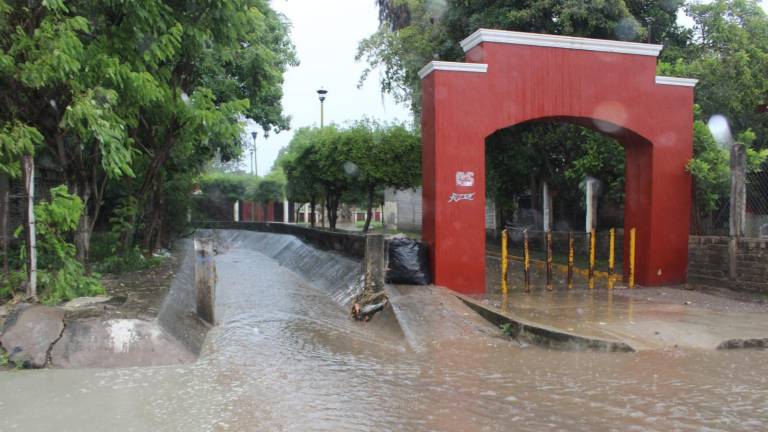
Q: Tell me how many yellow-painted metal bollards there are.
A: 7